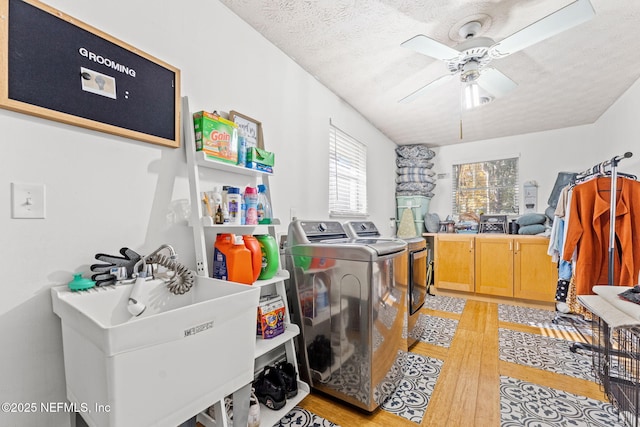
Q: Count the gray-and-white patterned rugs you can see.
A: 7